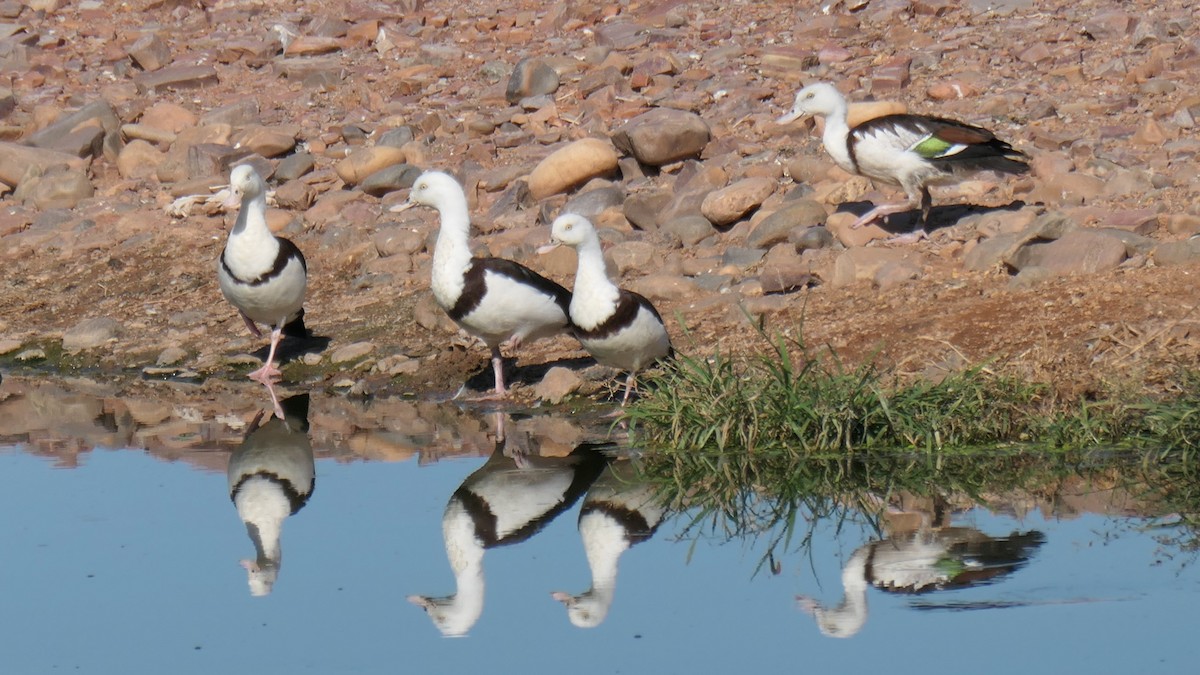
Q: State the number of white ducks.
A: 4